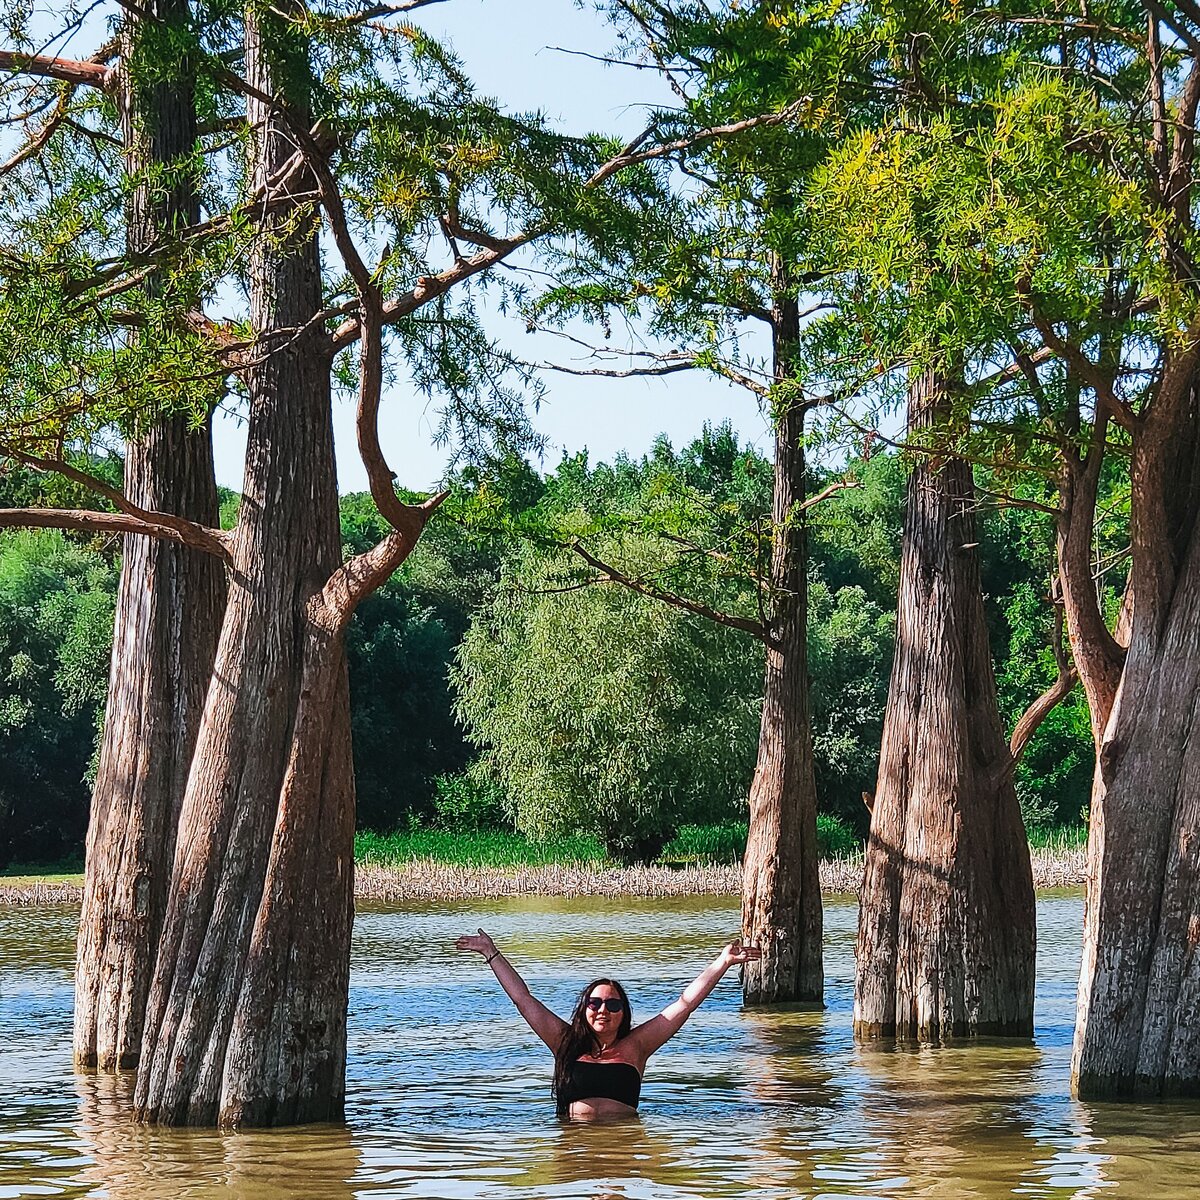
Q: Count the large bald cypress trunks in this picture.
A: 5